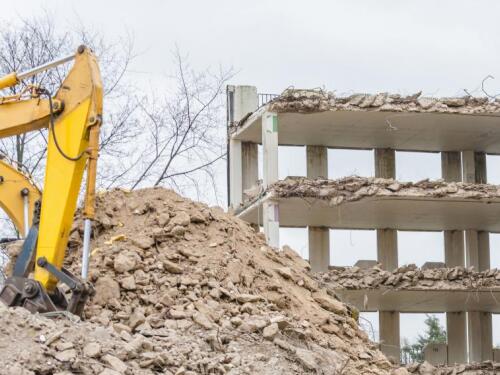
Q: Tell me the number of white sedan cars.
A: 0